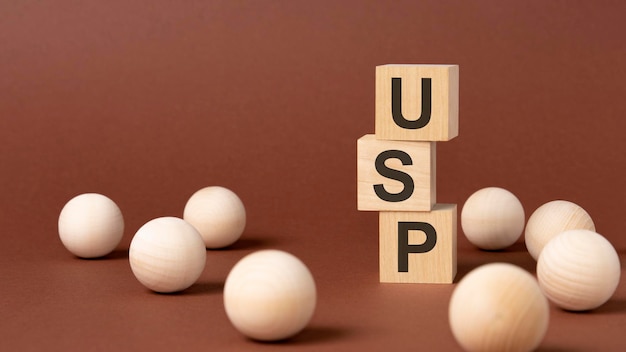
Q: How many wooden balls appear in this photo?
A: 8